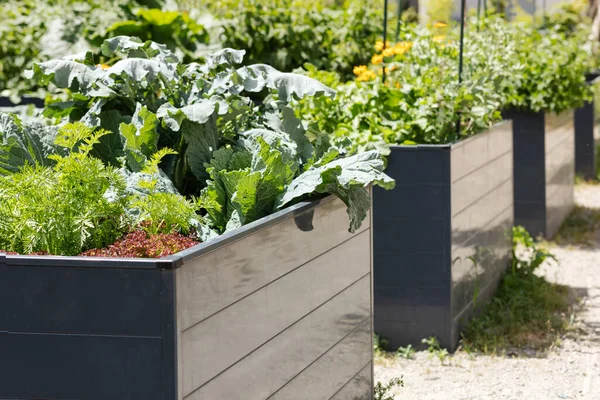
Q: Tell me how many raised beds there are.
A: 4